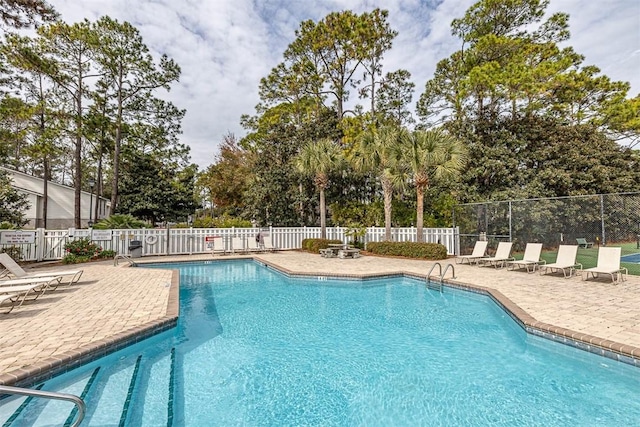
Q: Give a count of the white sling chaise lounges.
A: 13